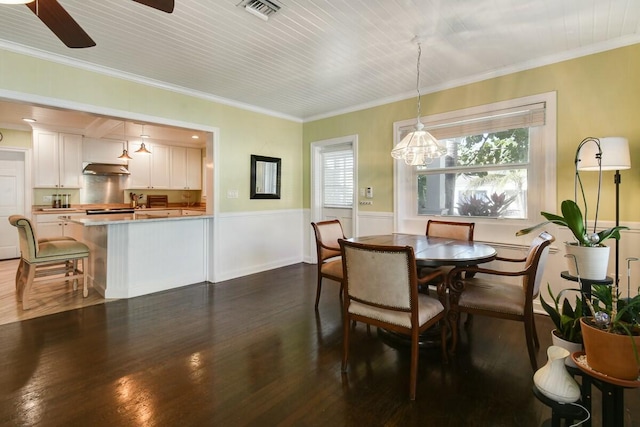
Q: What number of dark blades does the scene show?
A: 2